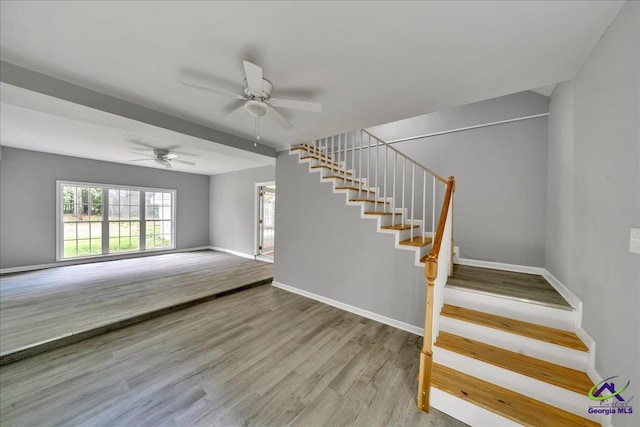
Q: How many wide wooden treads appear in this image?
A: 3